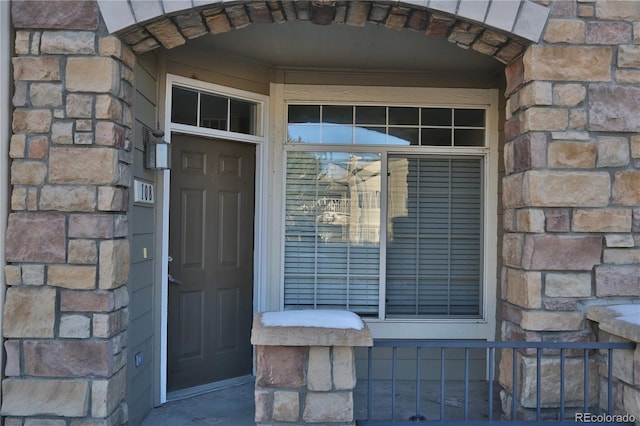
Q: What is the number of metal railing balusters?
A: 11